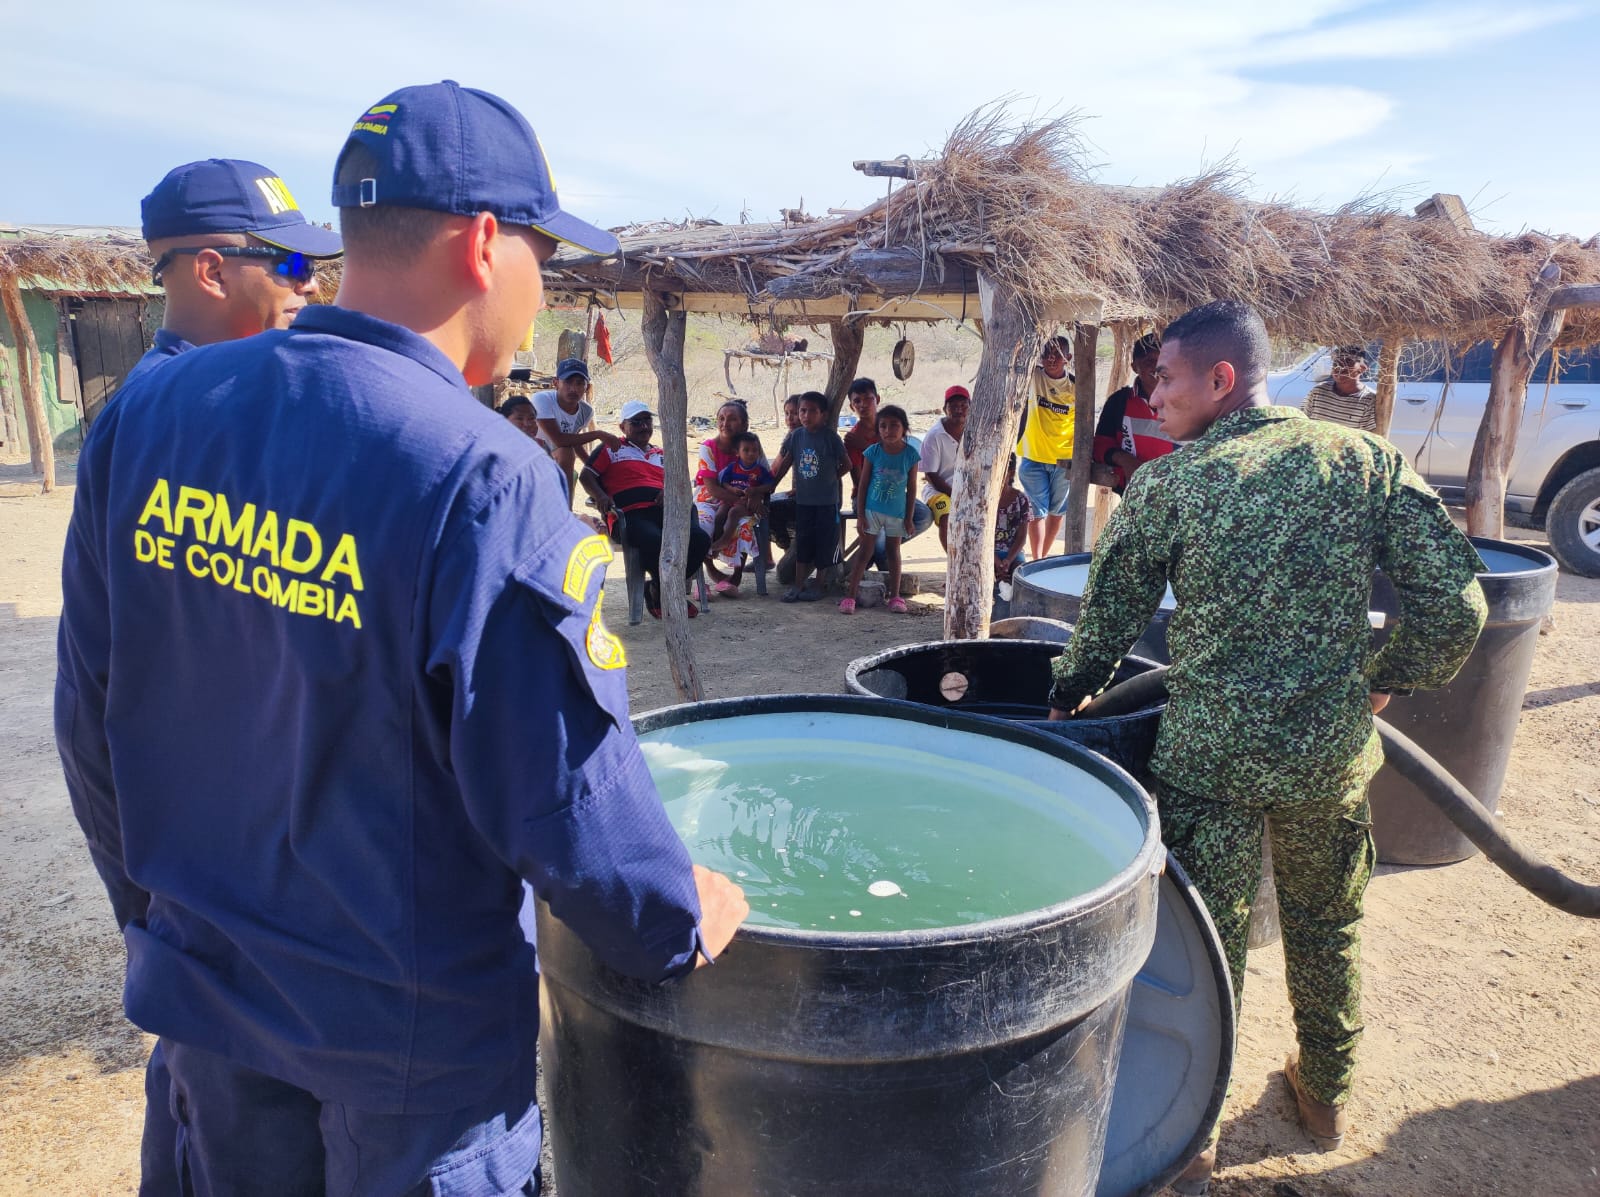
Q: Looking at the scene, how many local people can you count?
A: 14